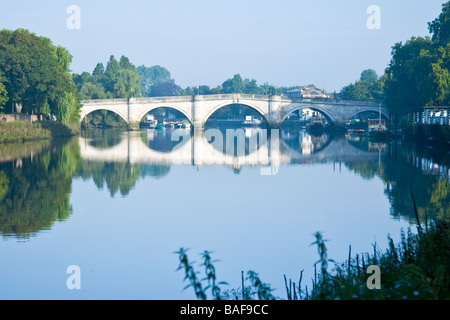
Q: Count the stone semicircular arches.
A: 5